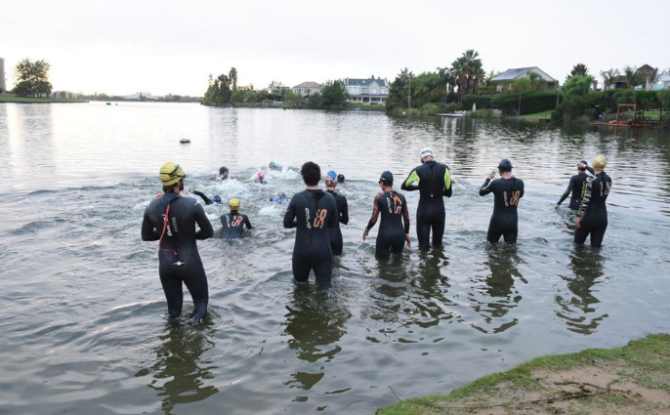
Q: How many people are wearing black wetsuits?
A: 9